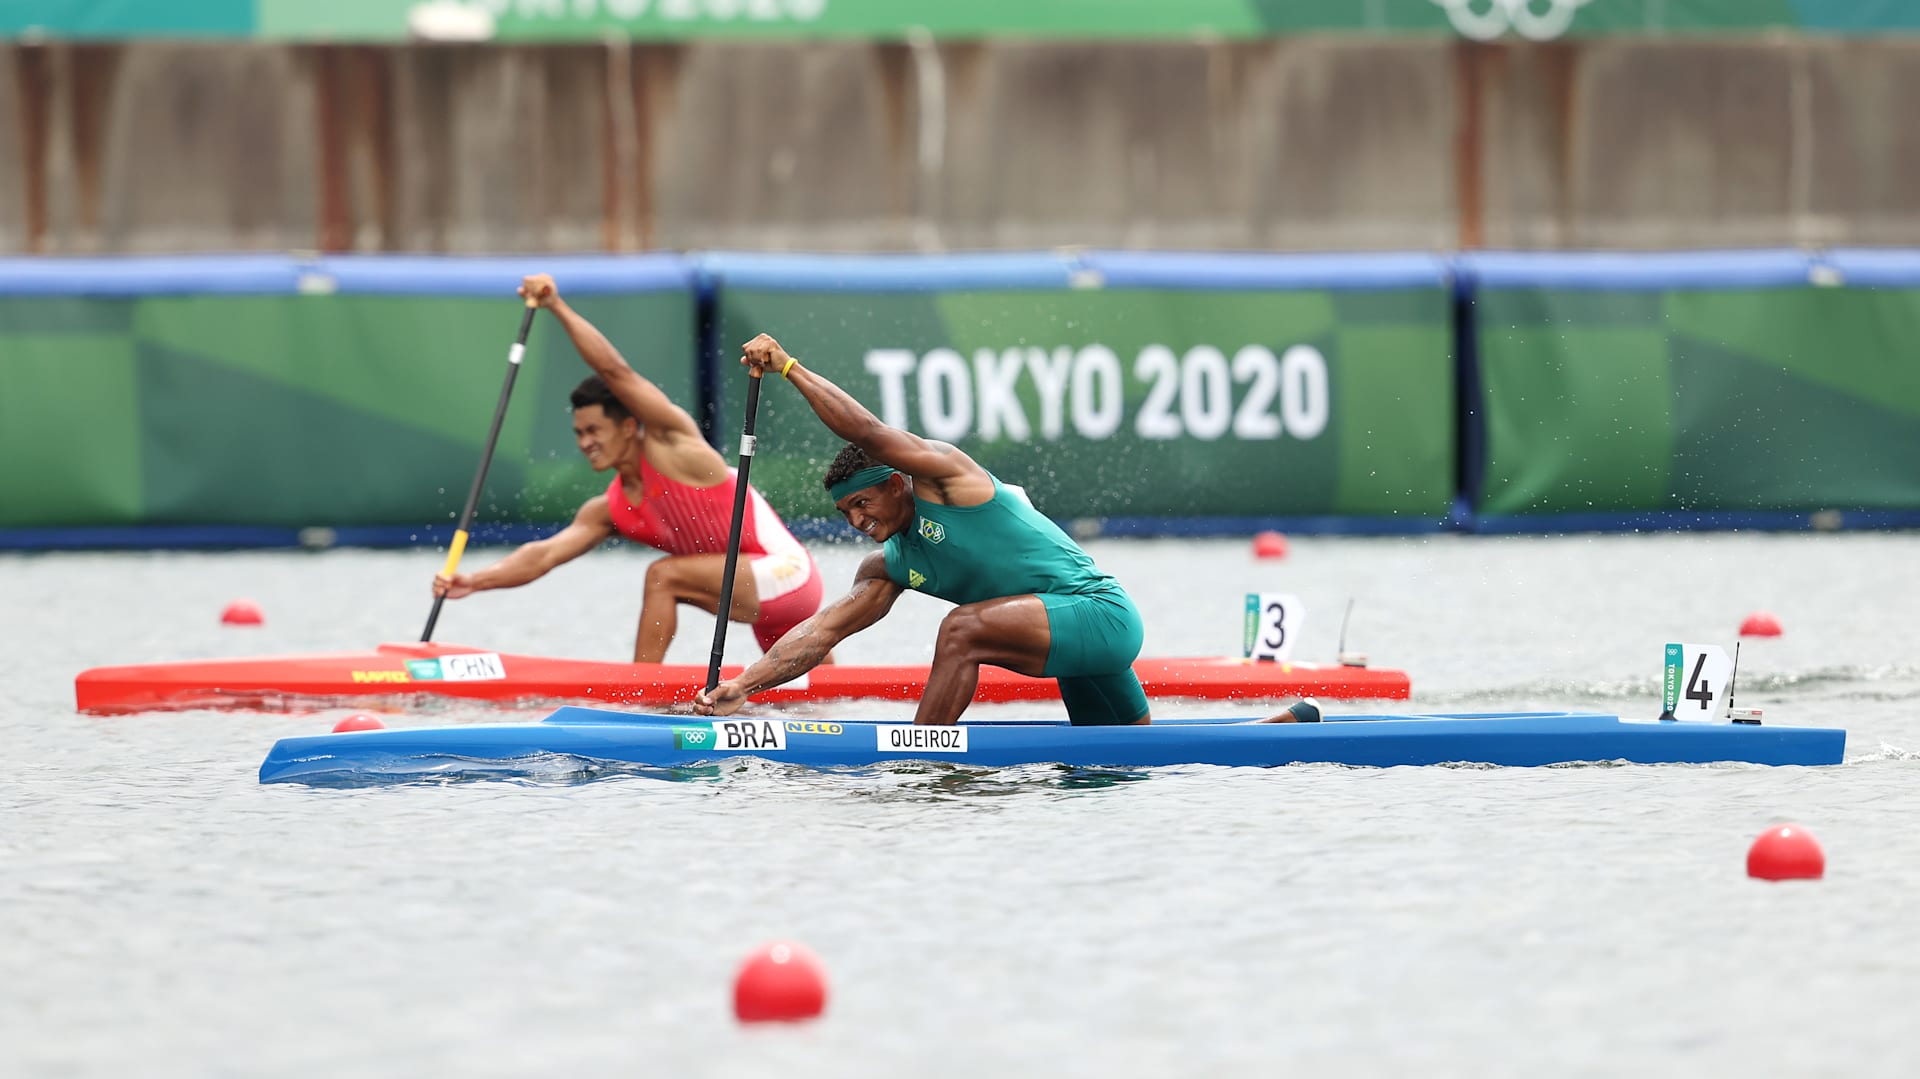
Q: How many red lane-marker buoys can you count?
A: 6